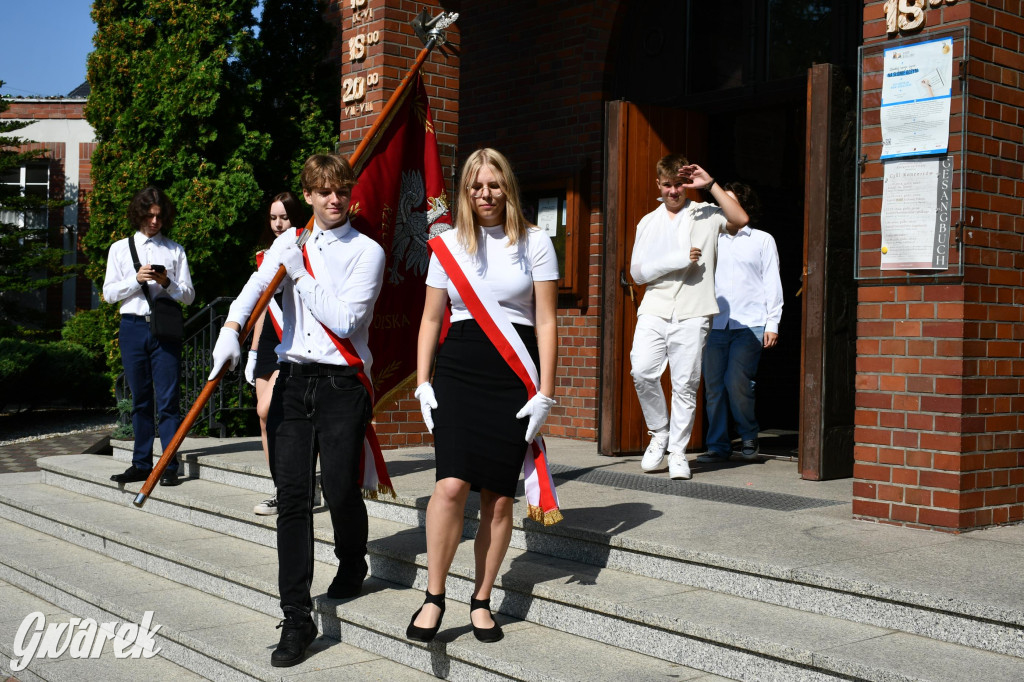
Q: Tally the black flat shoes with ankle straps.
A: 2